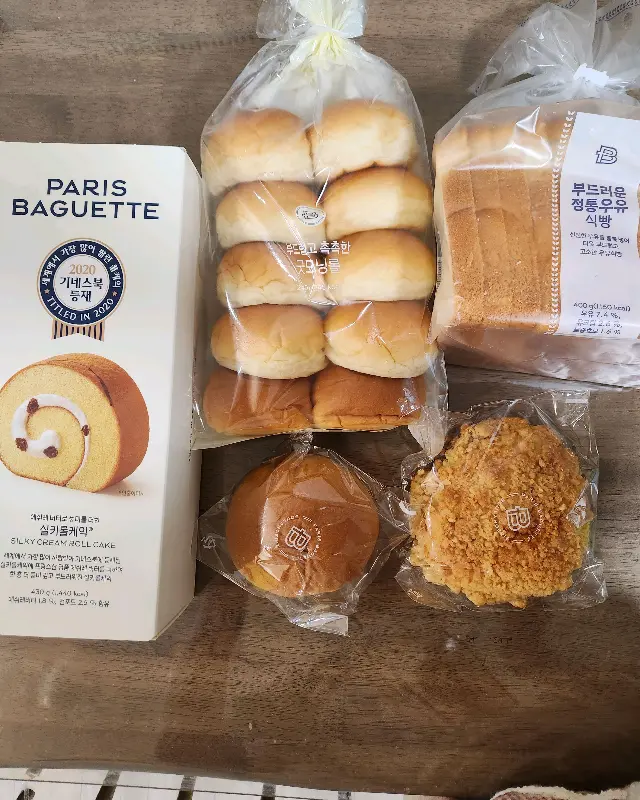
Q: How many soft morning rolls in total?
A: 10